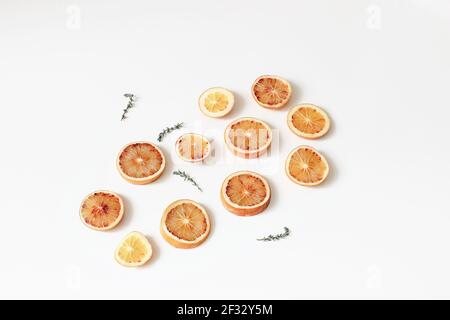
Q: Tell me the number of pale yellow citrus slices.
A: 2